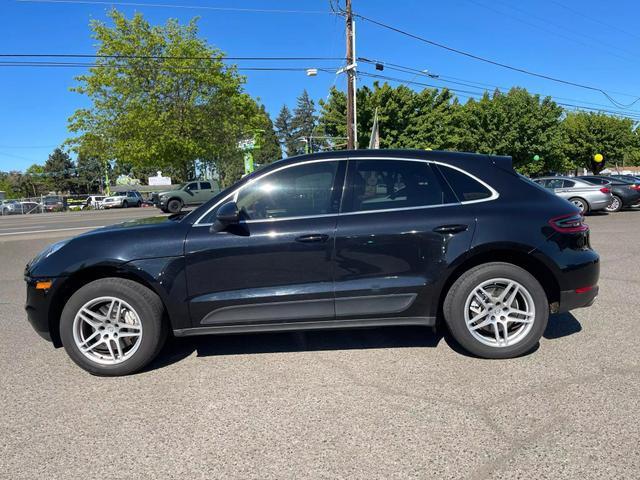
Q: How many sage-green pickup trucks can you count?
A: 1